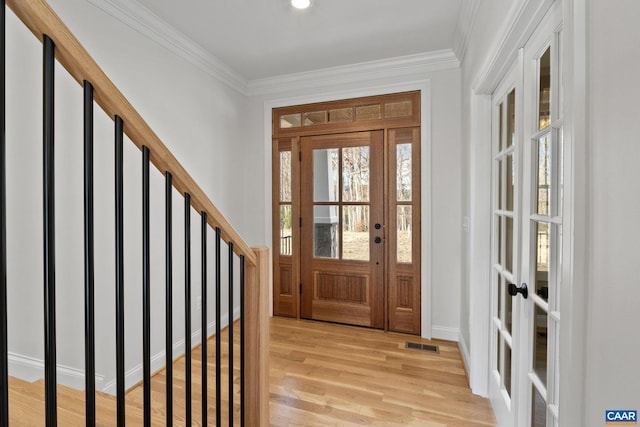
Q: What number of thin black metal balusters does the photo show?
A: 11